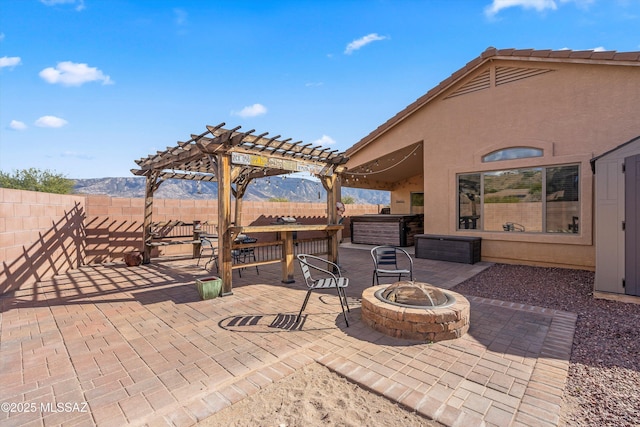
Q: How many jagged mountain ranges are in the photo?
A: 1